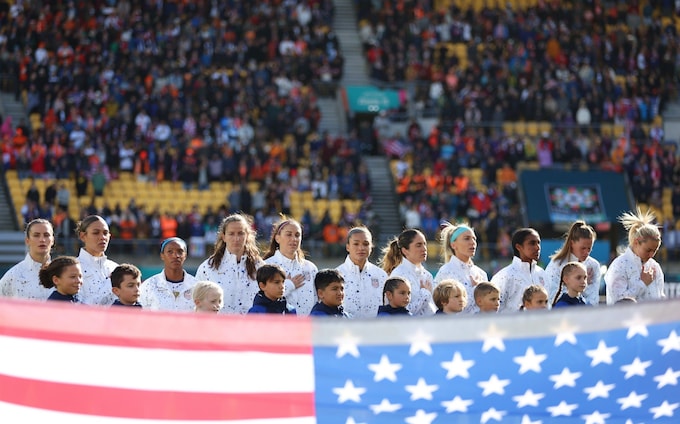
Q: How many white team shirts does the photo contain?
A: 11